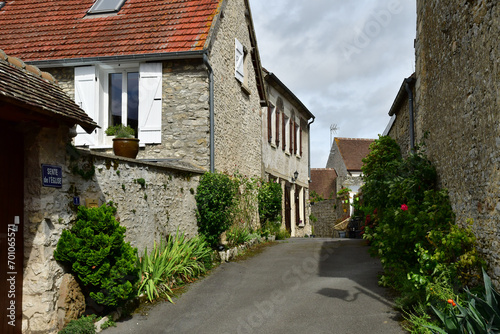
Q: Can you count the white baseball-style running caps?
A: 0